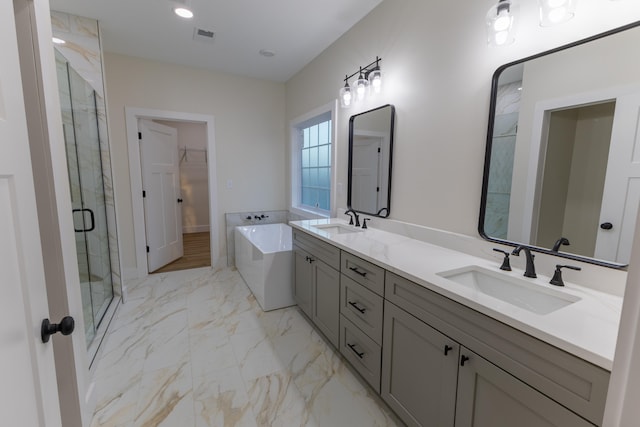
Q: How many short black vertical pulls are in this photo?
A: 4